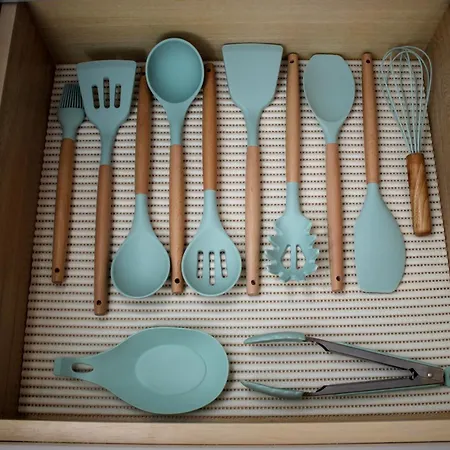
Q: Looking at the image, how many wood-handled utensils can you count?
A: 10